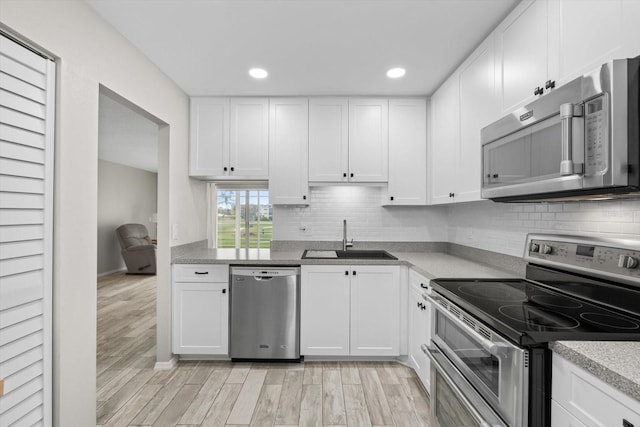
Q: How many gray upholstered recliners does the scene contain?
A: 1